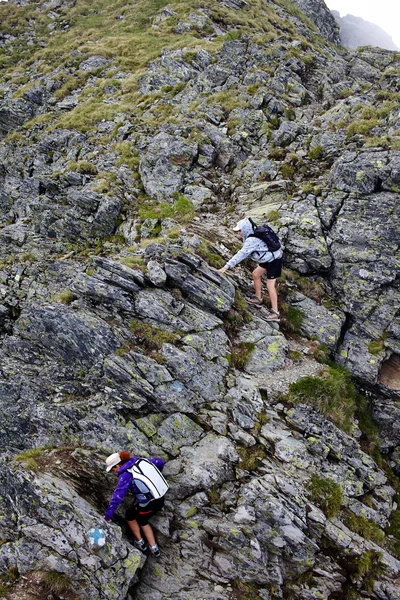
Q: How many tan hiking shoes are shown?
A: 2